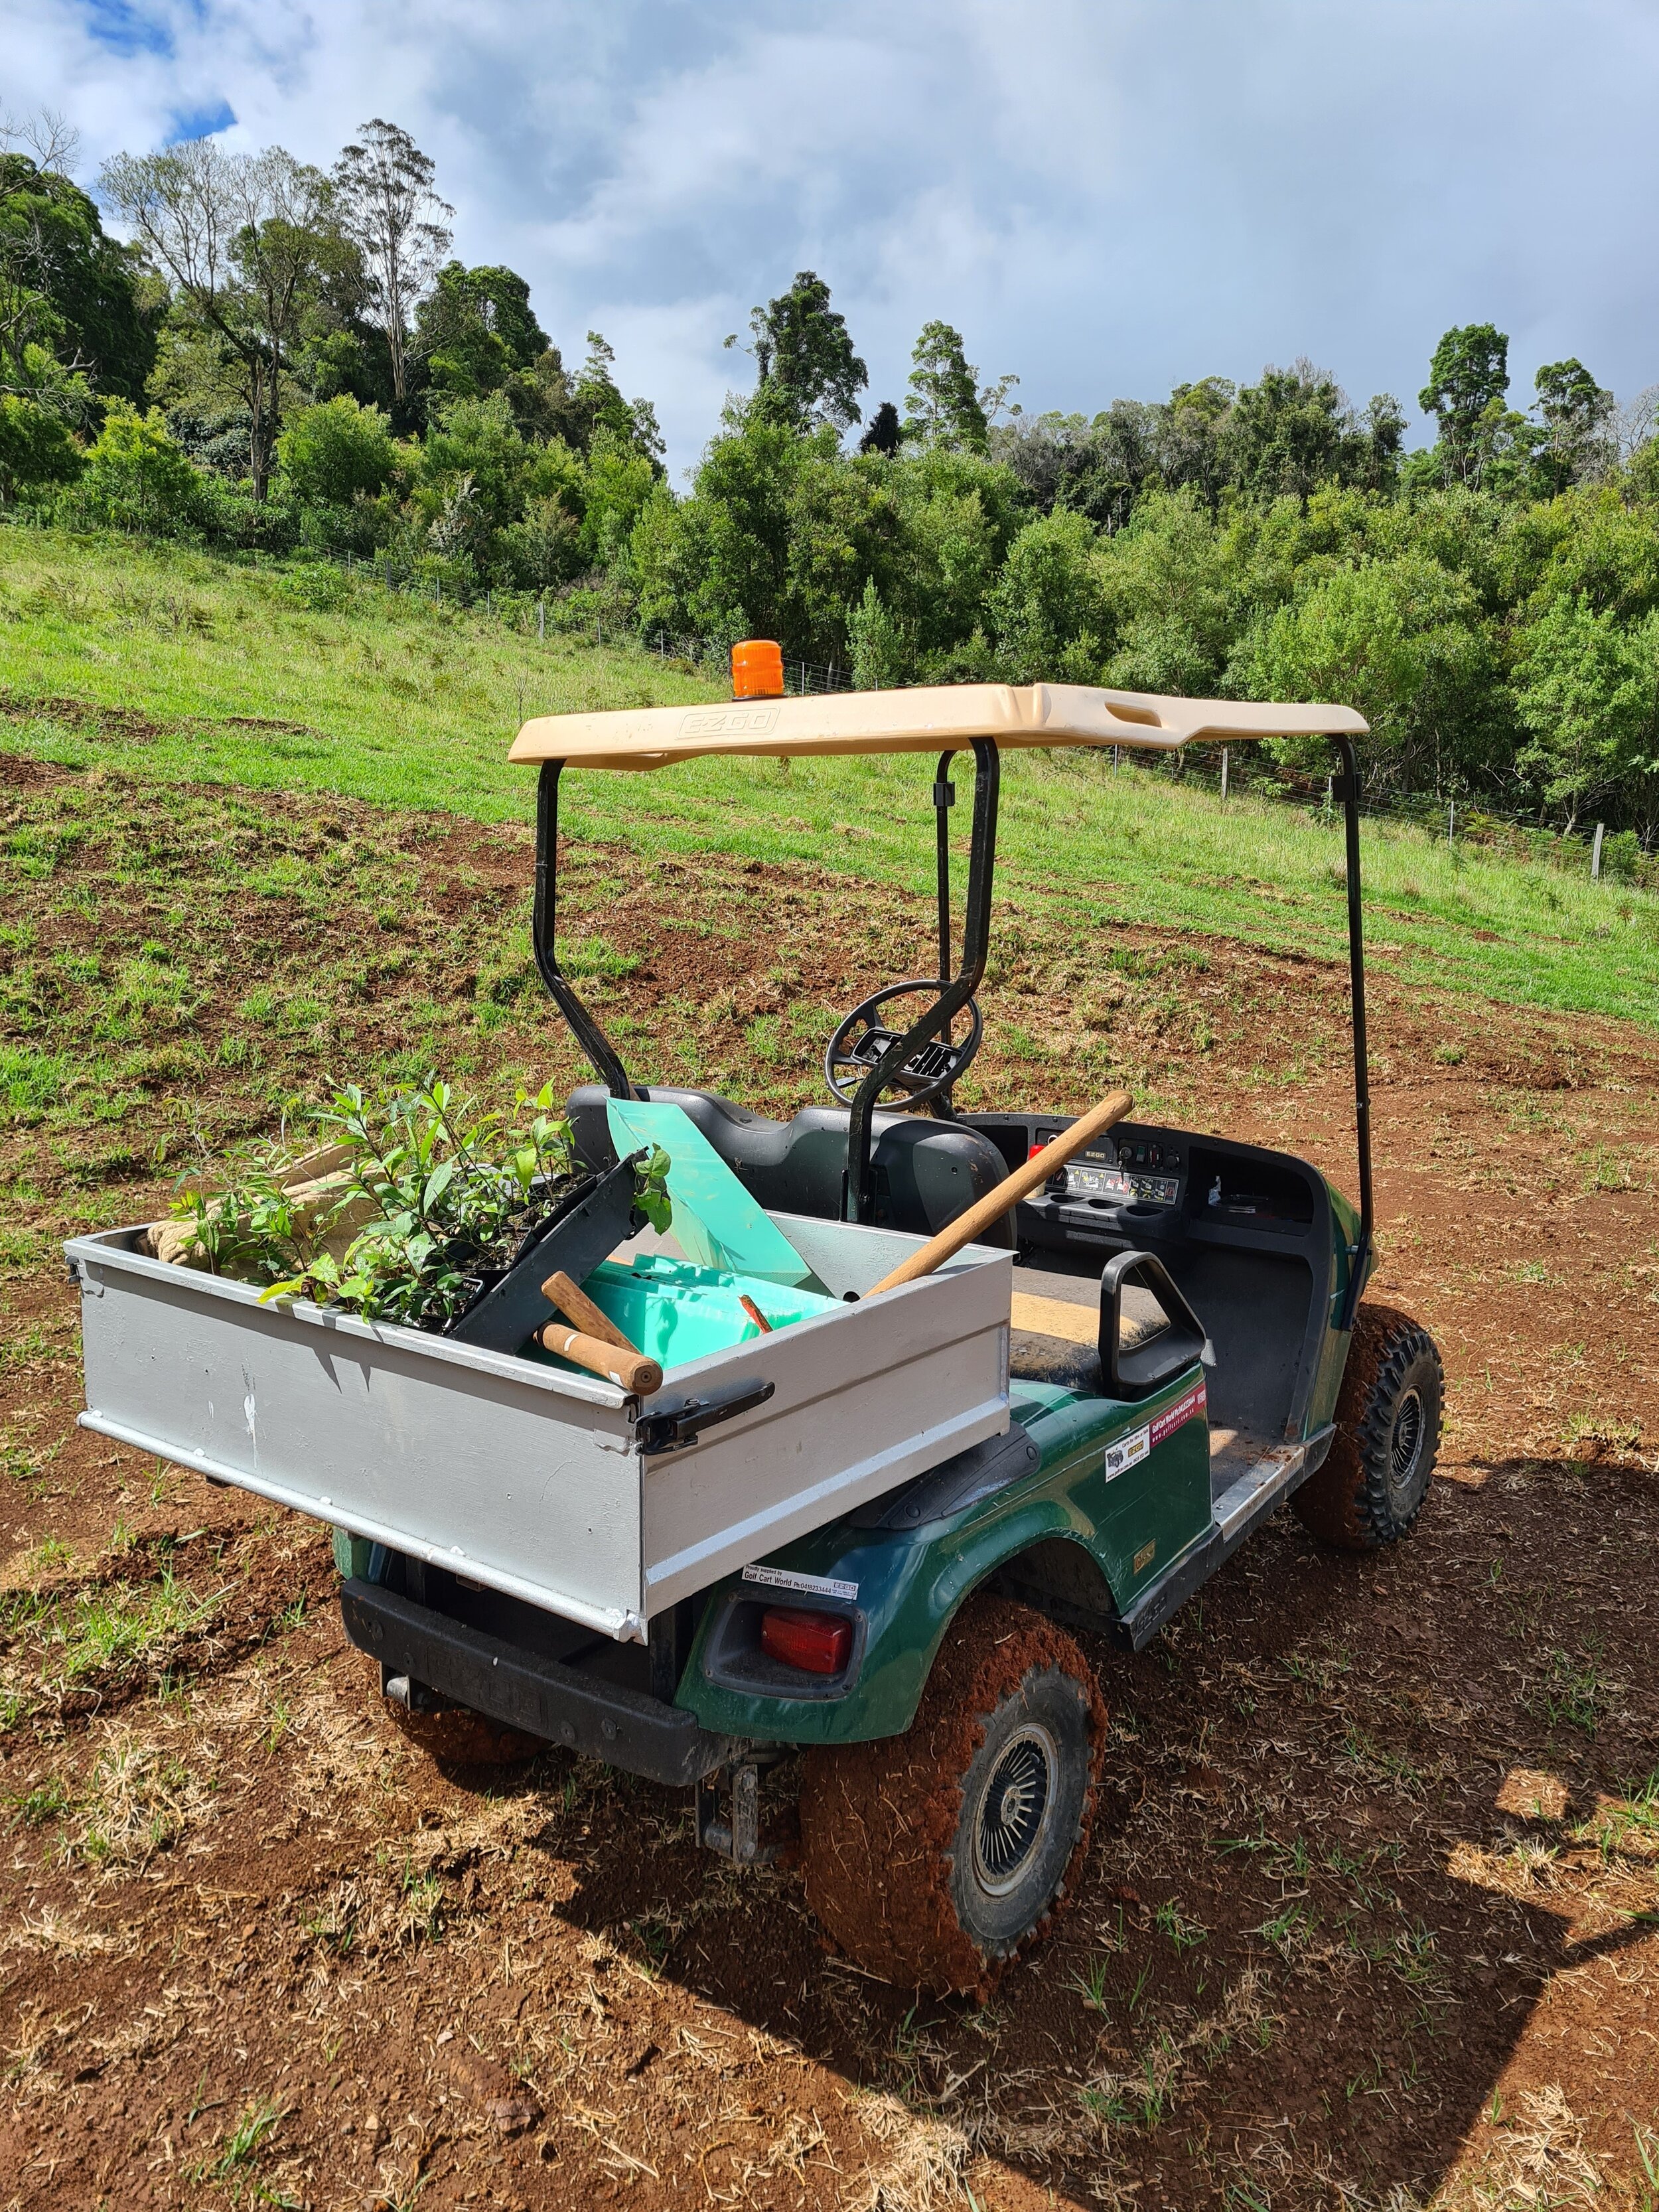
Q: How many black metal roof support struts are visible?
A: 4